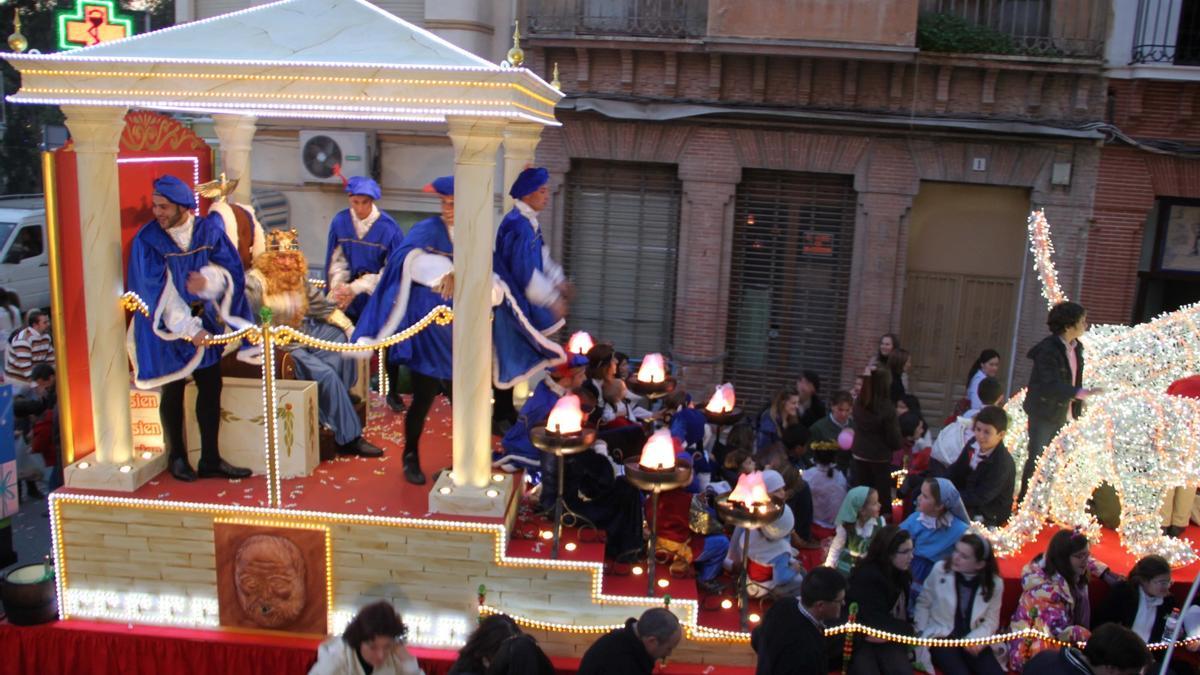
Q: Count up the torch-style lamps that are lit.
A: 6